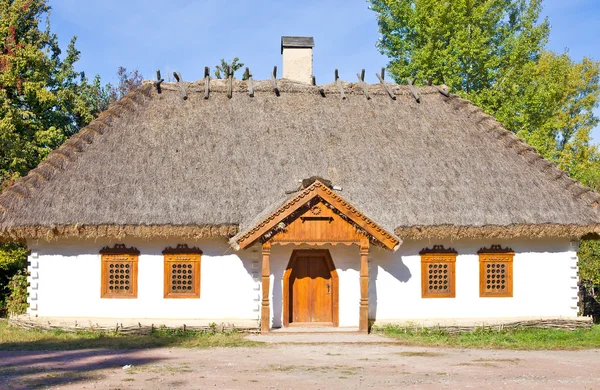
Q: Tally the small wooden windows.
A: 4